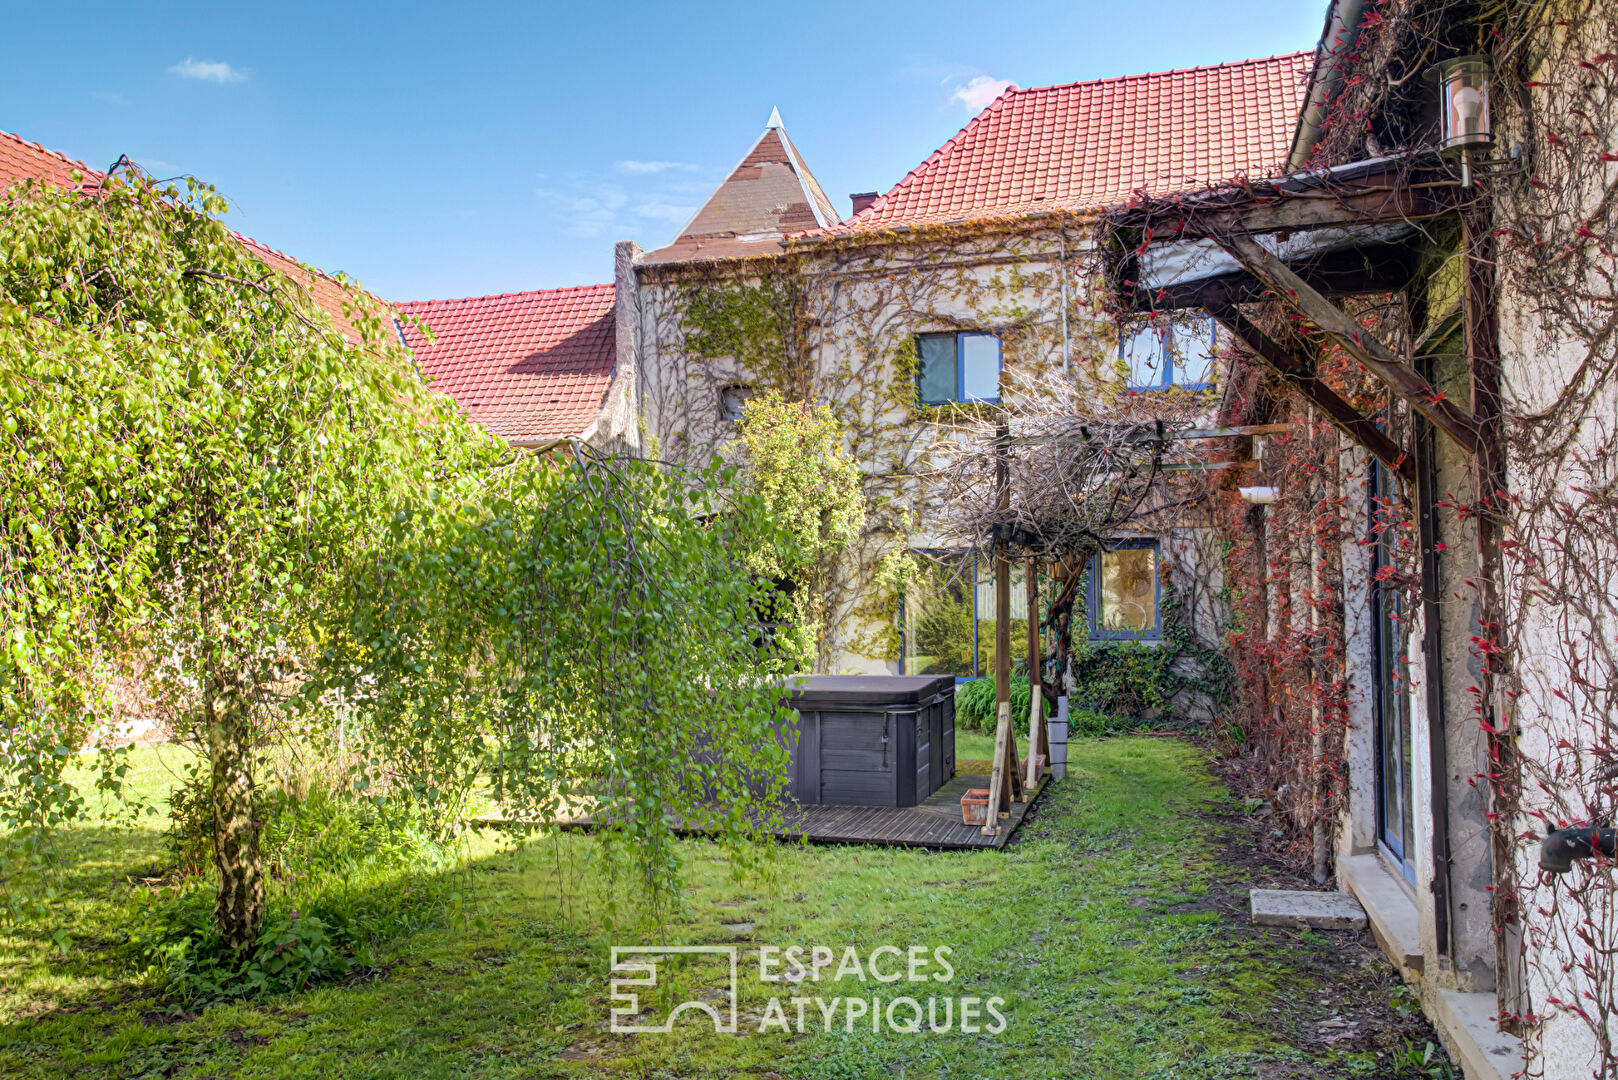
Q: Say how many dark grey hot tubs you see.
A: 1